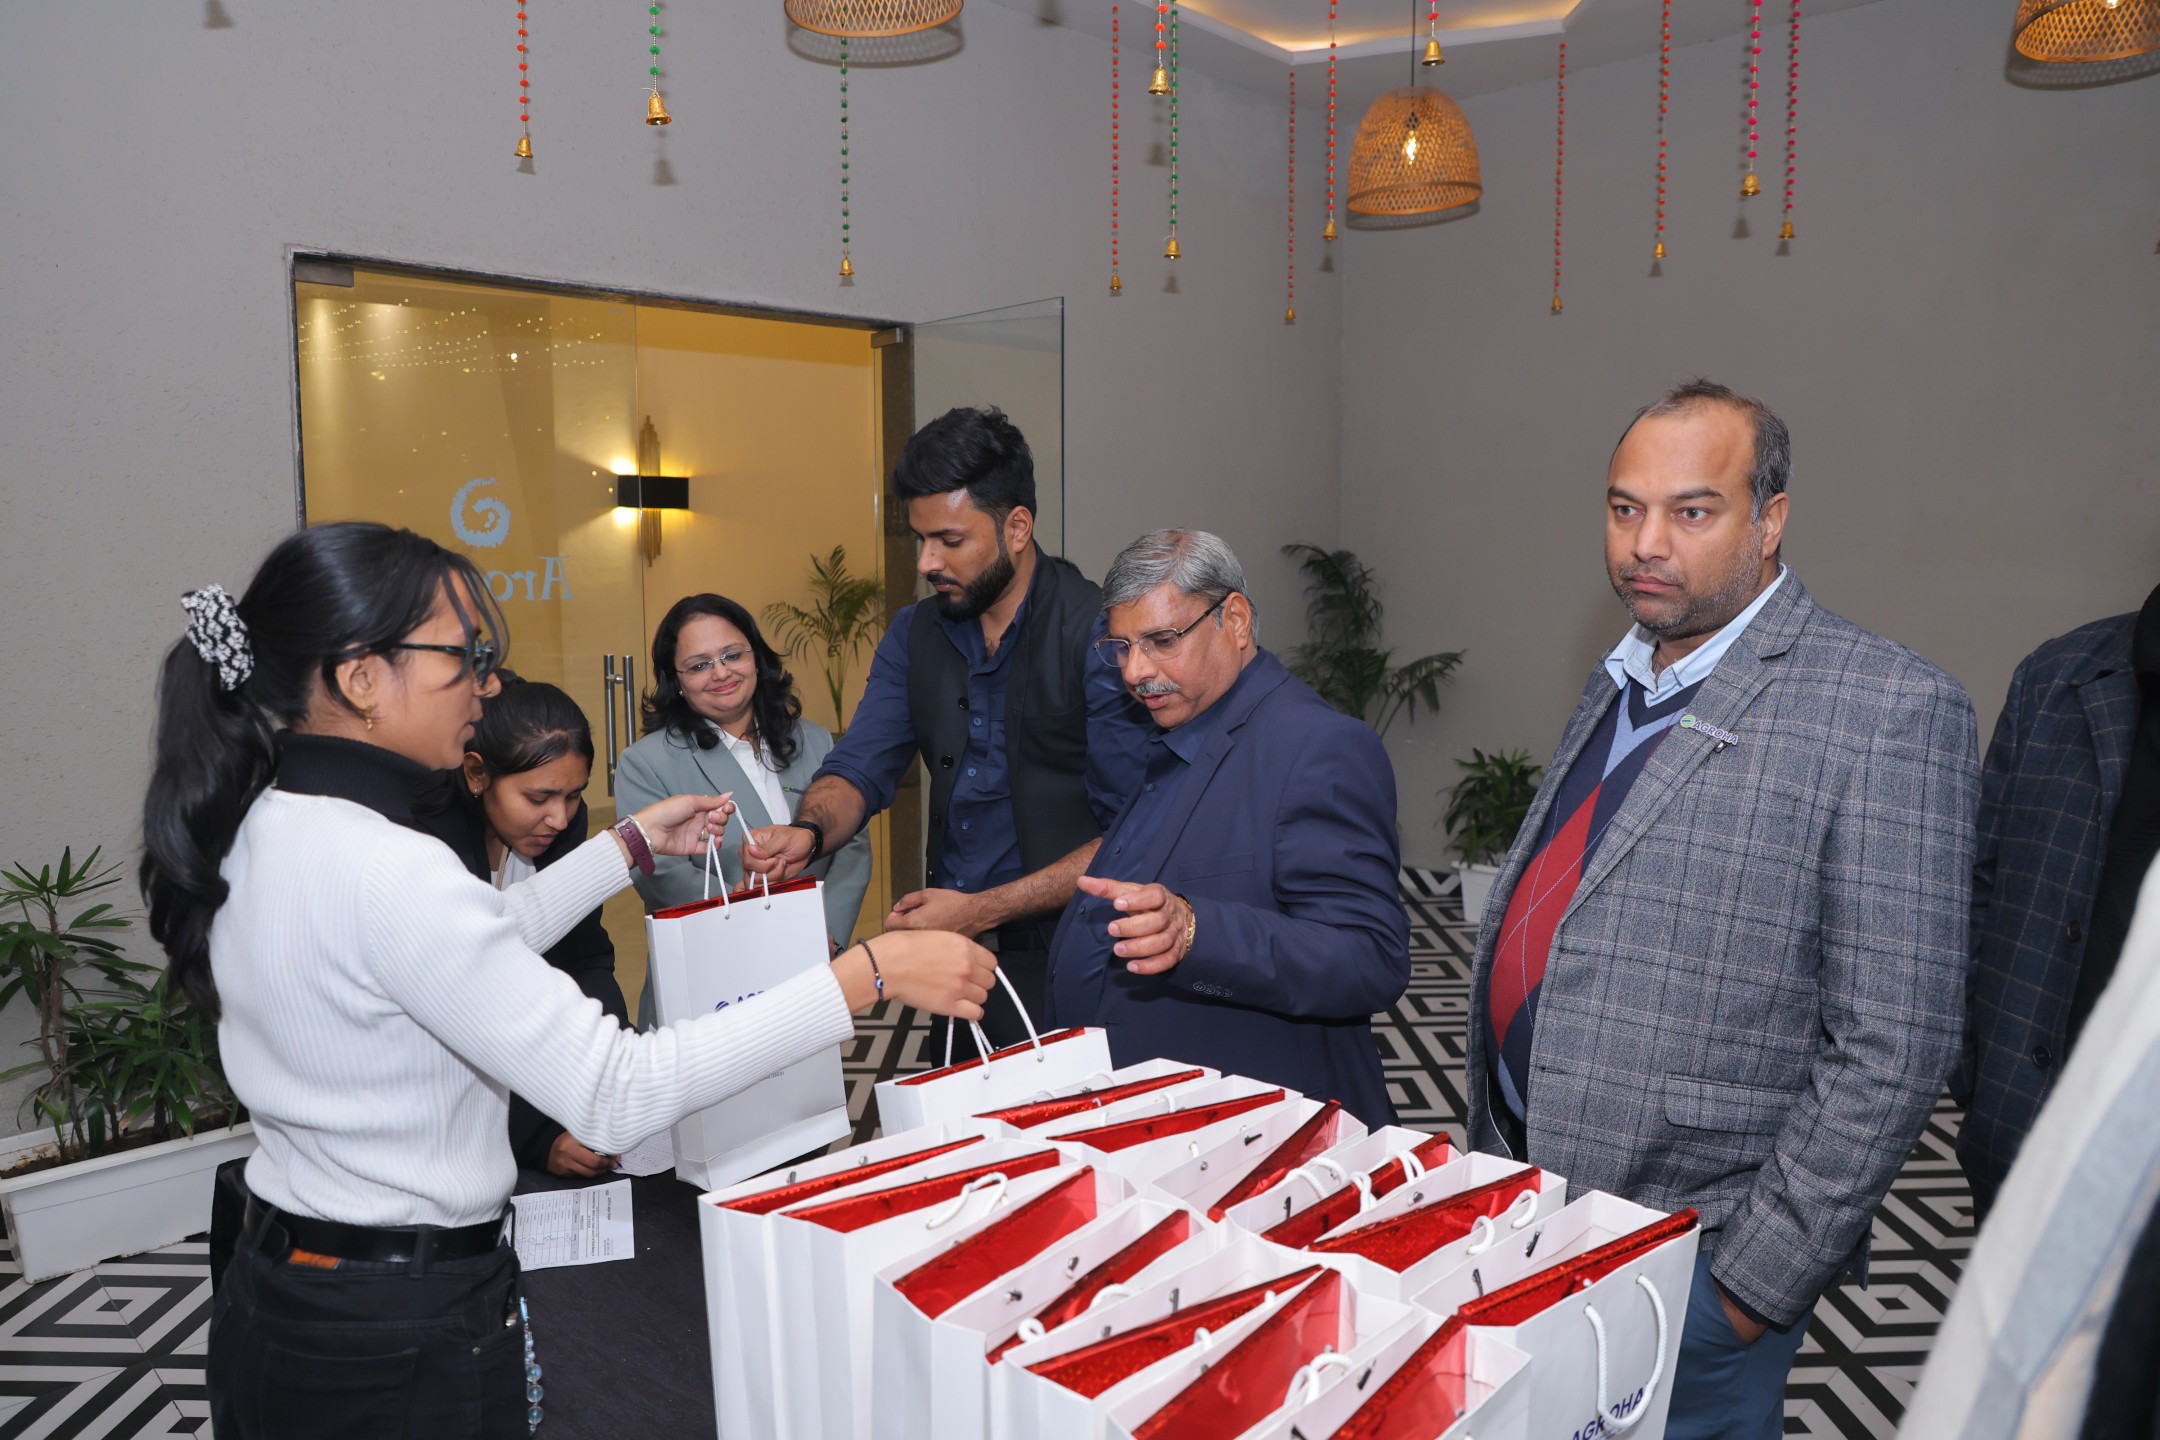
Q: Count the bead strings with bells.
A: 13